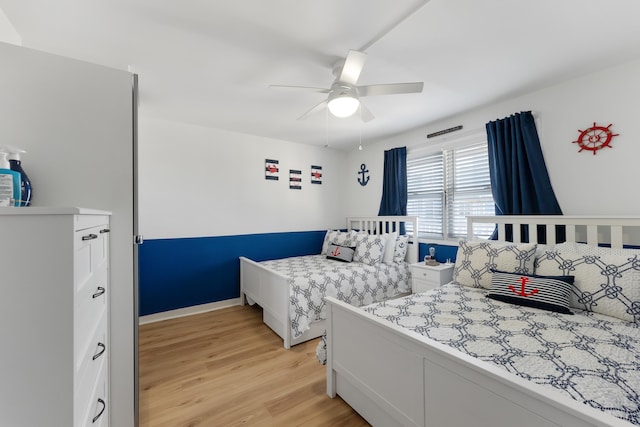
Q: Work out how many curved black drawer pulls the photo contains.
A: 5